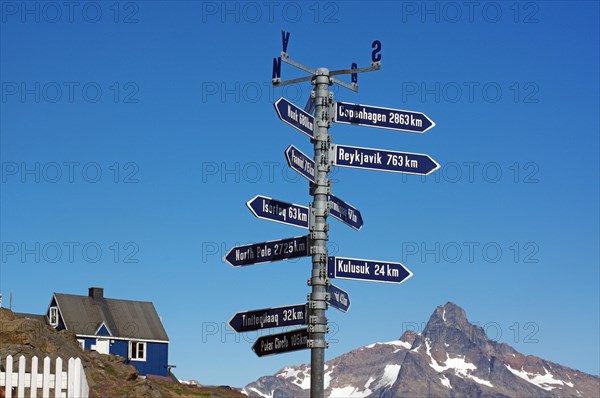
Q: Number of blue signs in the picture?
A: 11